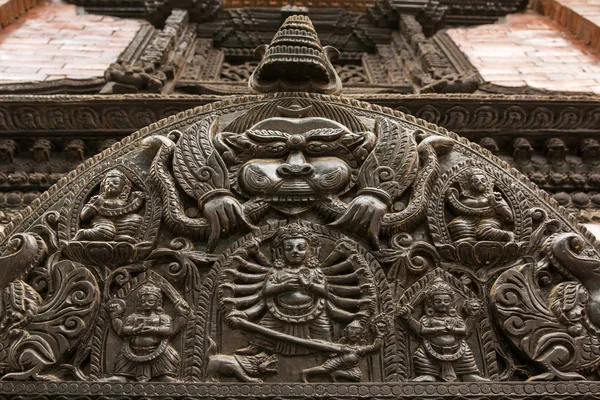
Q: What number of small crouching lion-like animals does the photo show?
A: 1